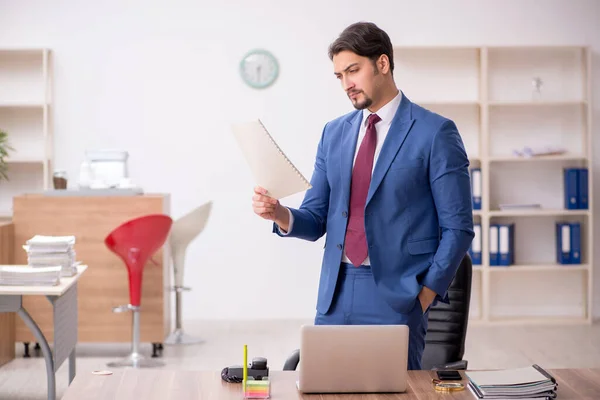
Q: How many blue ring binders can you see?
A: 8